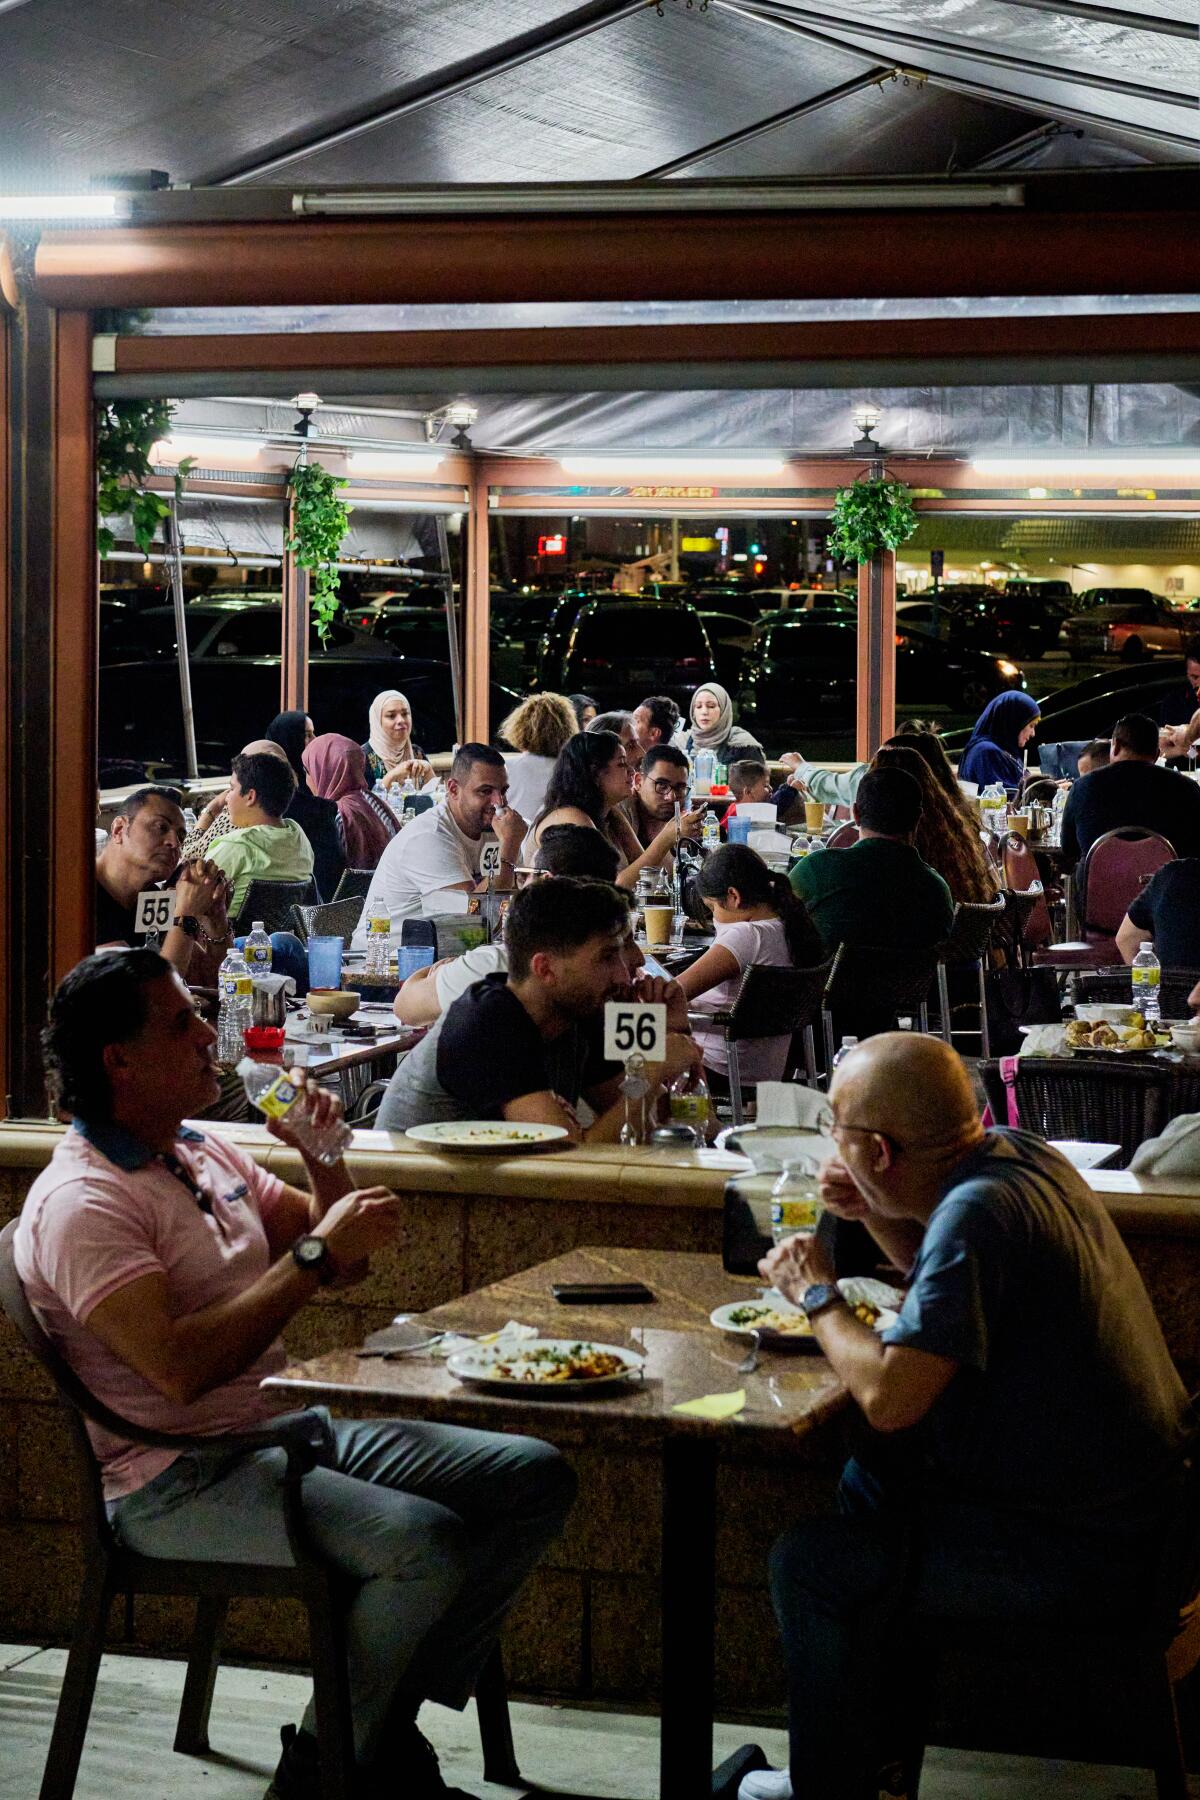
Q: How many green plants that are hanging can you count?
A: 3